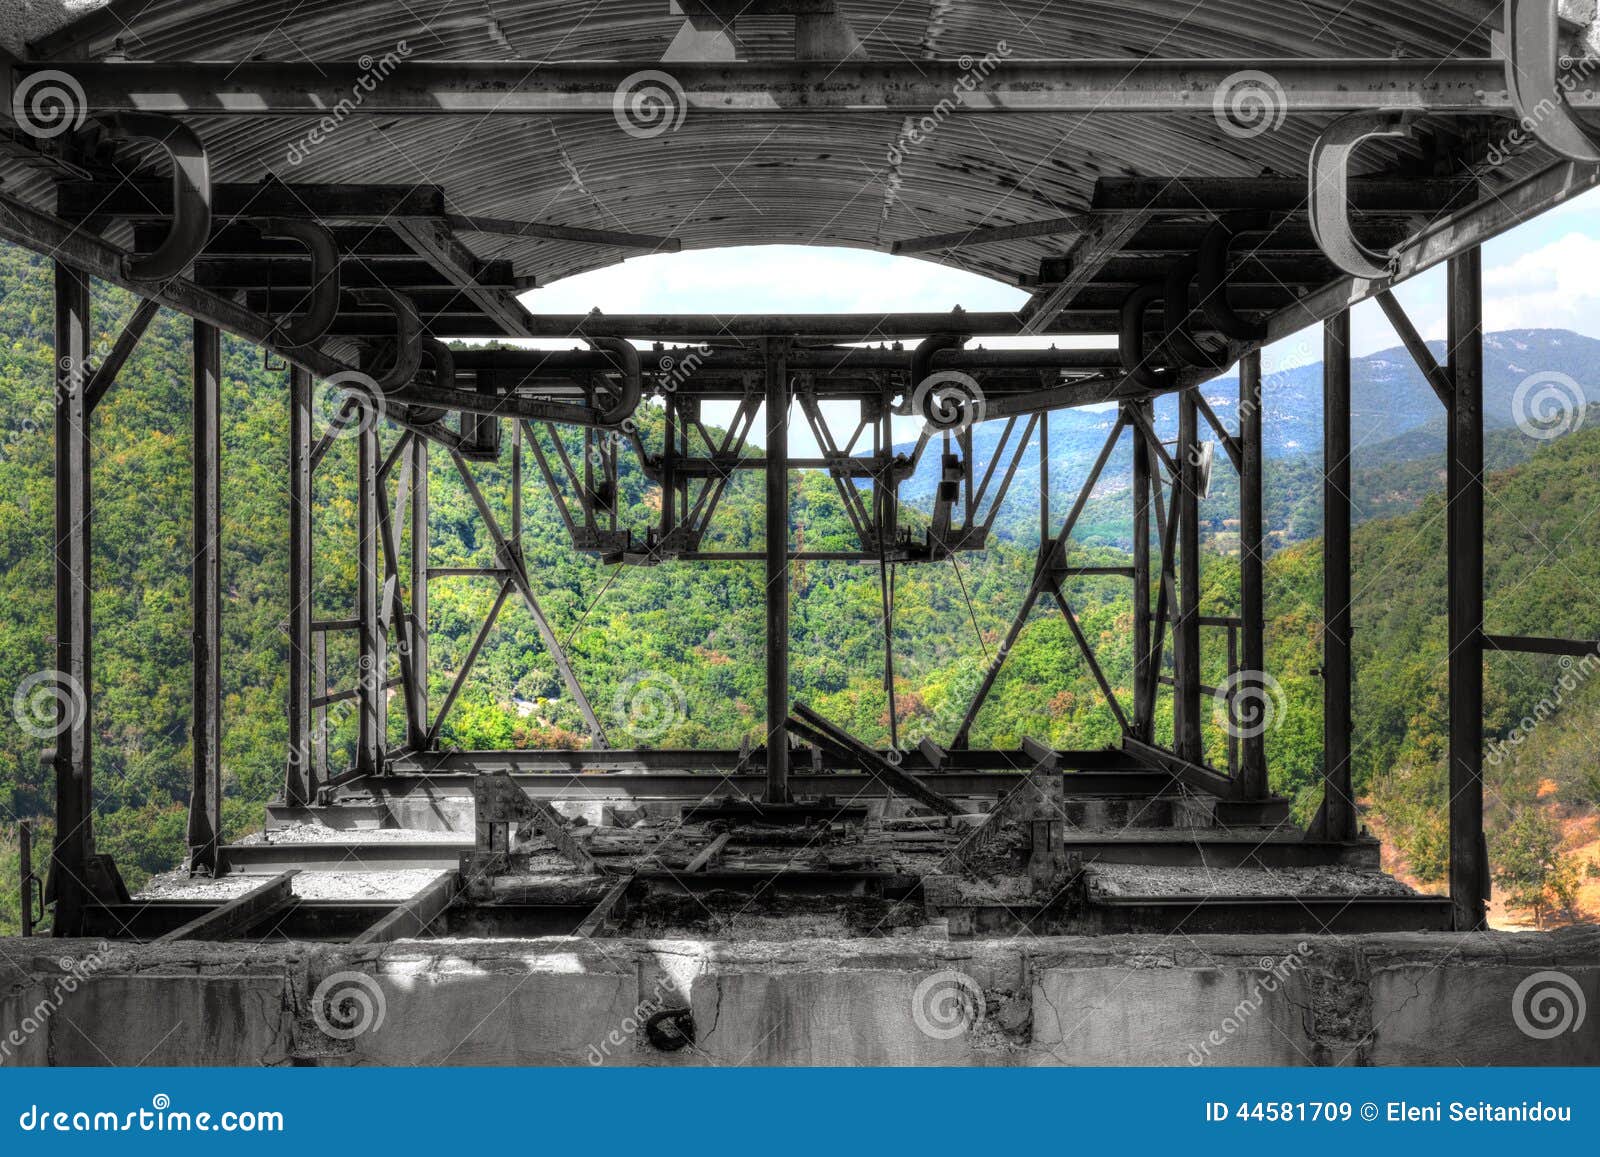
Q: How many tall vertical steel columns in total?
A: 11